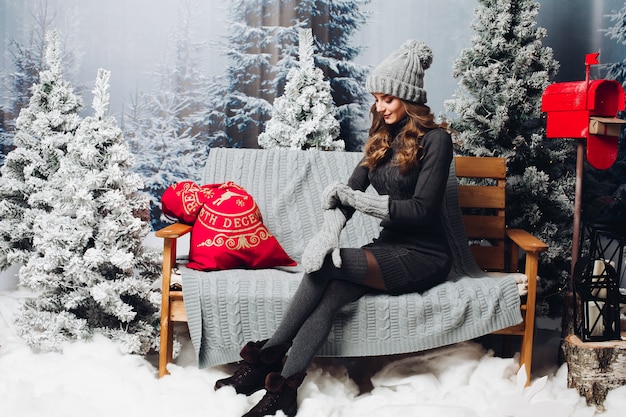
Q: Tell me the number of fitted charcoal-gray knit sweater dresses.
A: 1